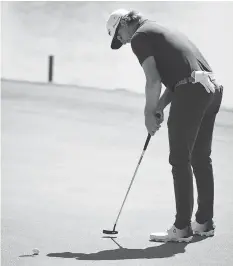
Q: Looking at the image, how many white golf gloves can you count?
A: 1